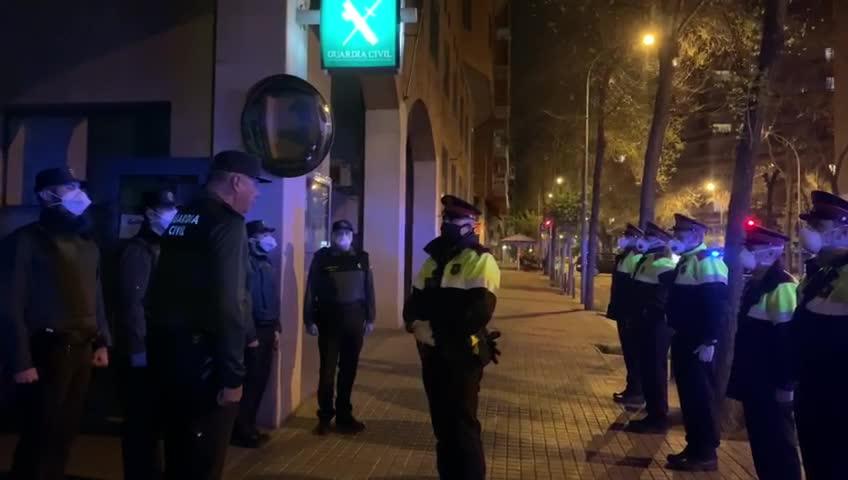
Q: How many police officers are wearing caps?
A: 11